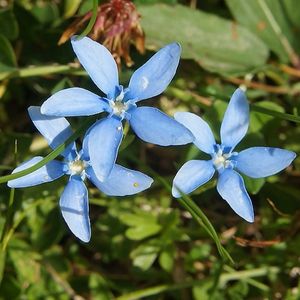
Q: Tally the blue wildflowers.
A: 3